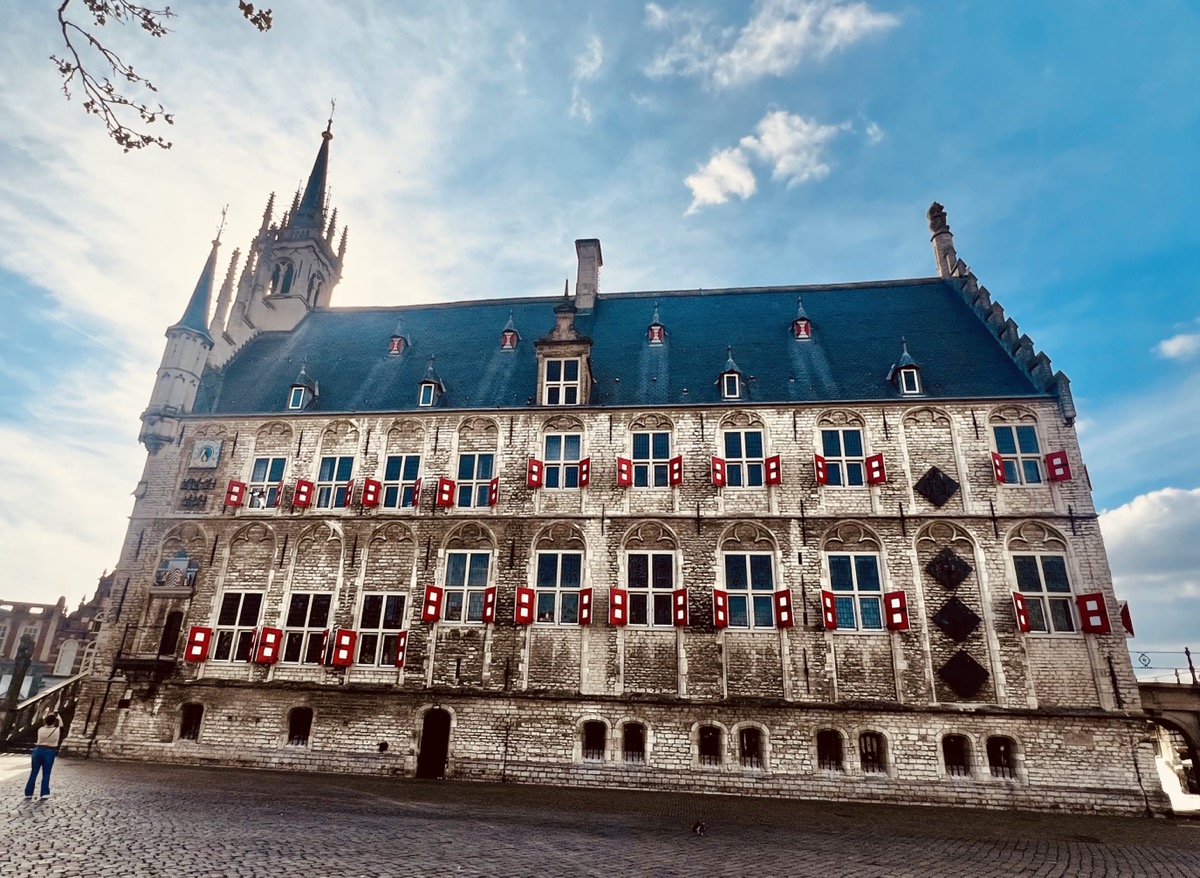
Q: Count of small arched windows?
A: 10